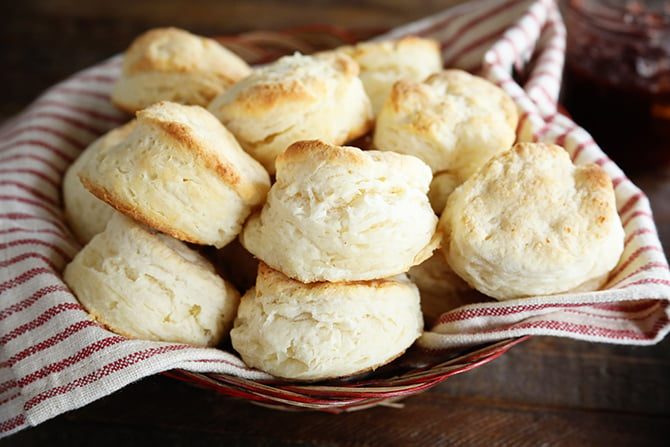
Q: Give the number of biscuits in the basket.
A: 11